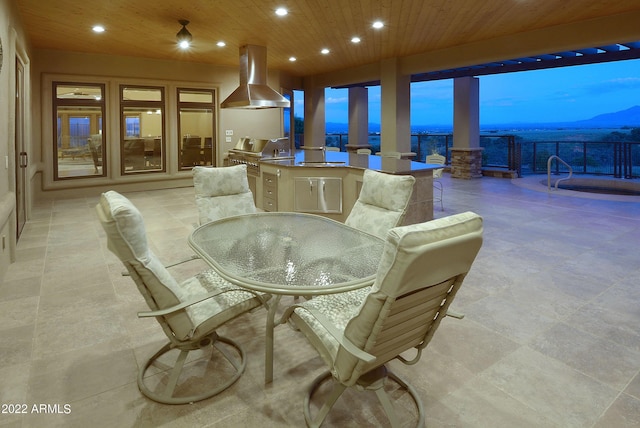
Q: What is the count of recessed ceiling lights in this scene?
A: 7